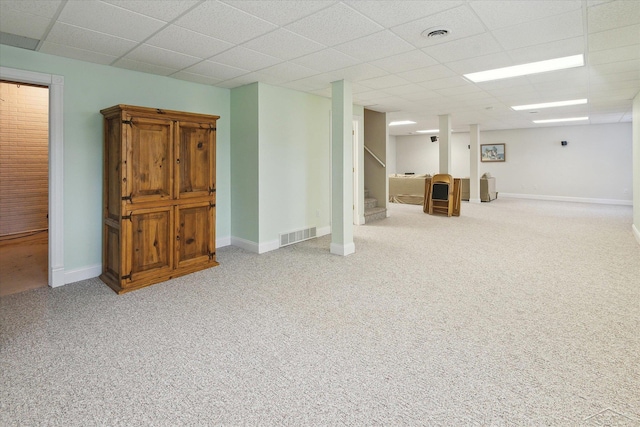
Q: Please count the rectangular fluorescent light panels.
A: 5